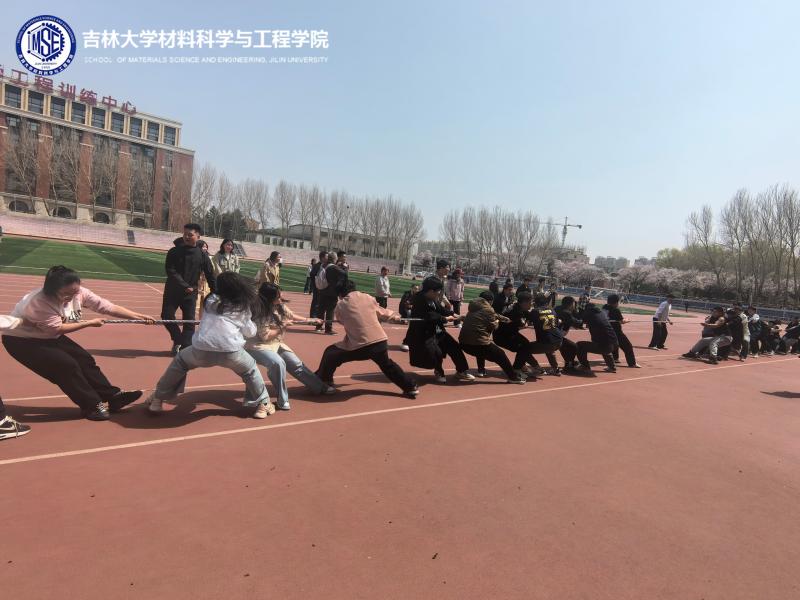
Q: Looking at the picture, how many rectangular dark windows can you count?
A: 9